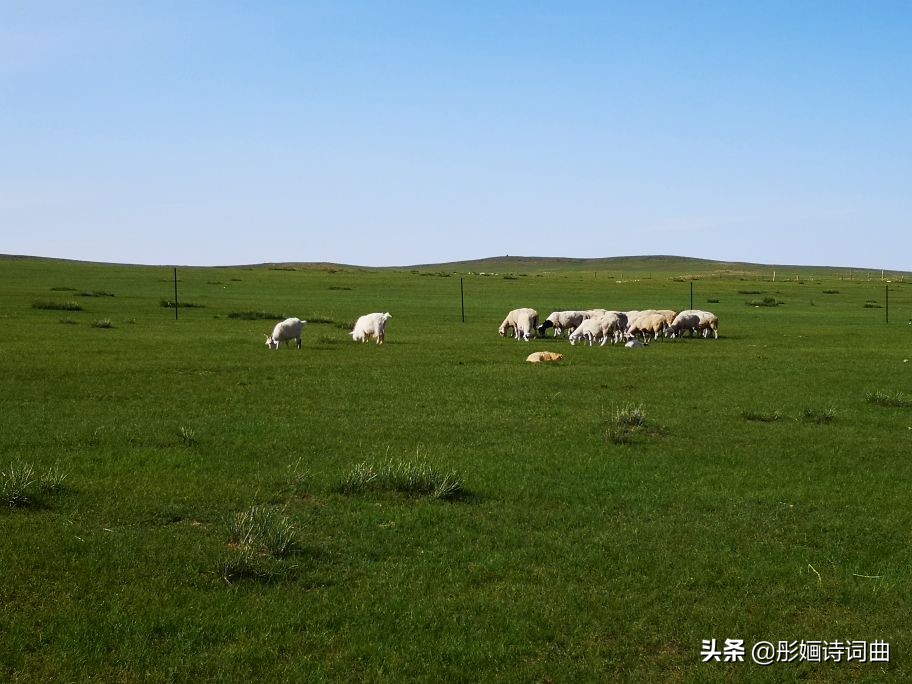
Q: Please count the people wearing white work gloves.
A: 0